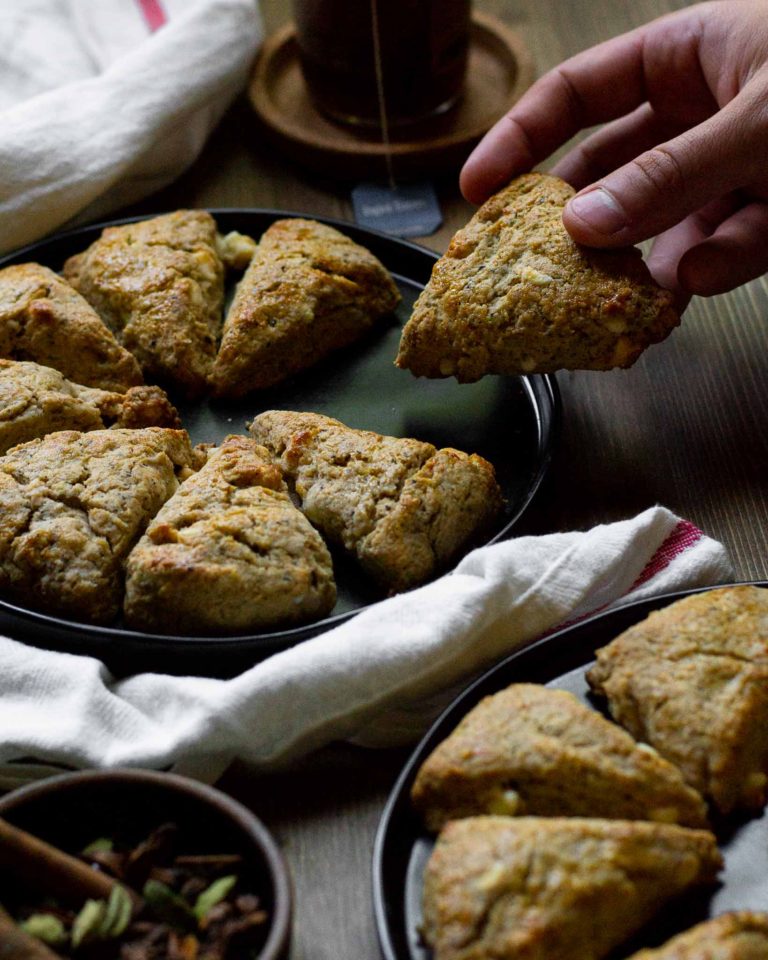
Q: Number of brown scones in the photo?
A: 12